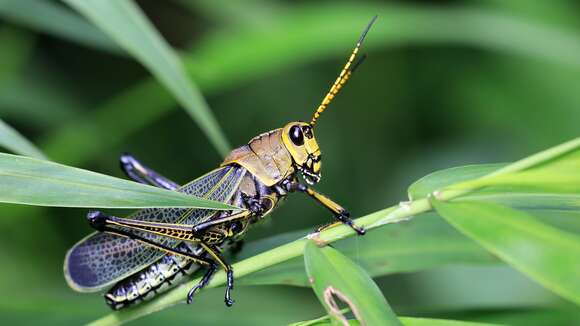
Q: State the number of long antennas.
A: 2